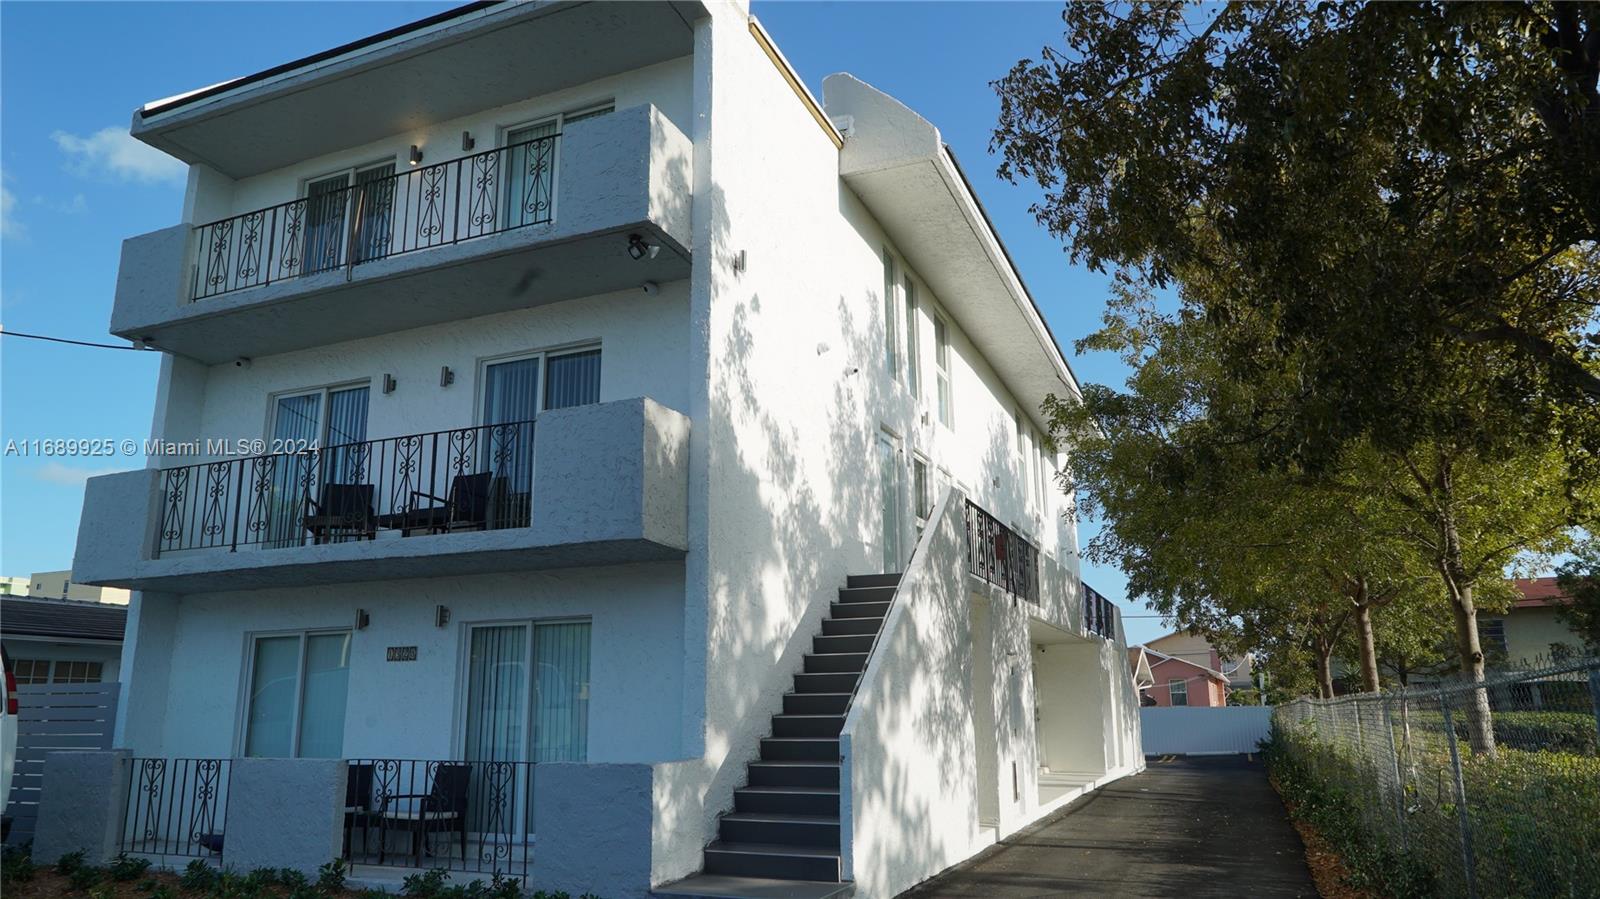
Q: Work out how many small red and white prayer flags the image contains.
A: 0